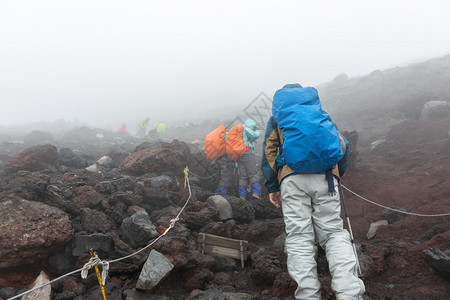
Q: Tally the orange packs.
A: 2